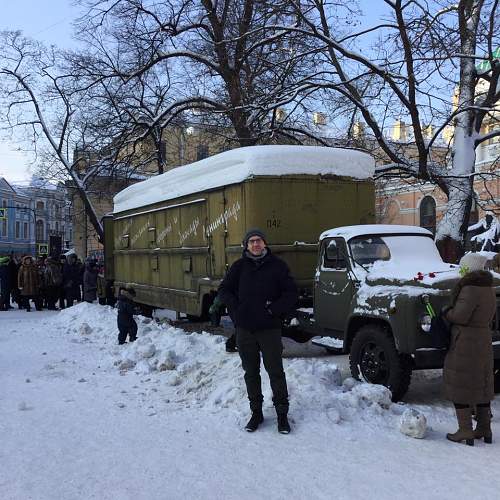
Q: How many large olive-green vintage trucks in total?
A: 1